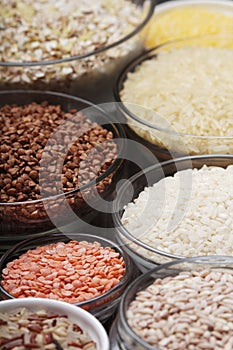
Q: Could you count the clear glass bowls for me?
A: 6